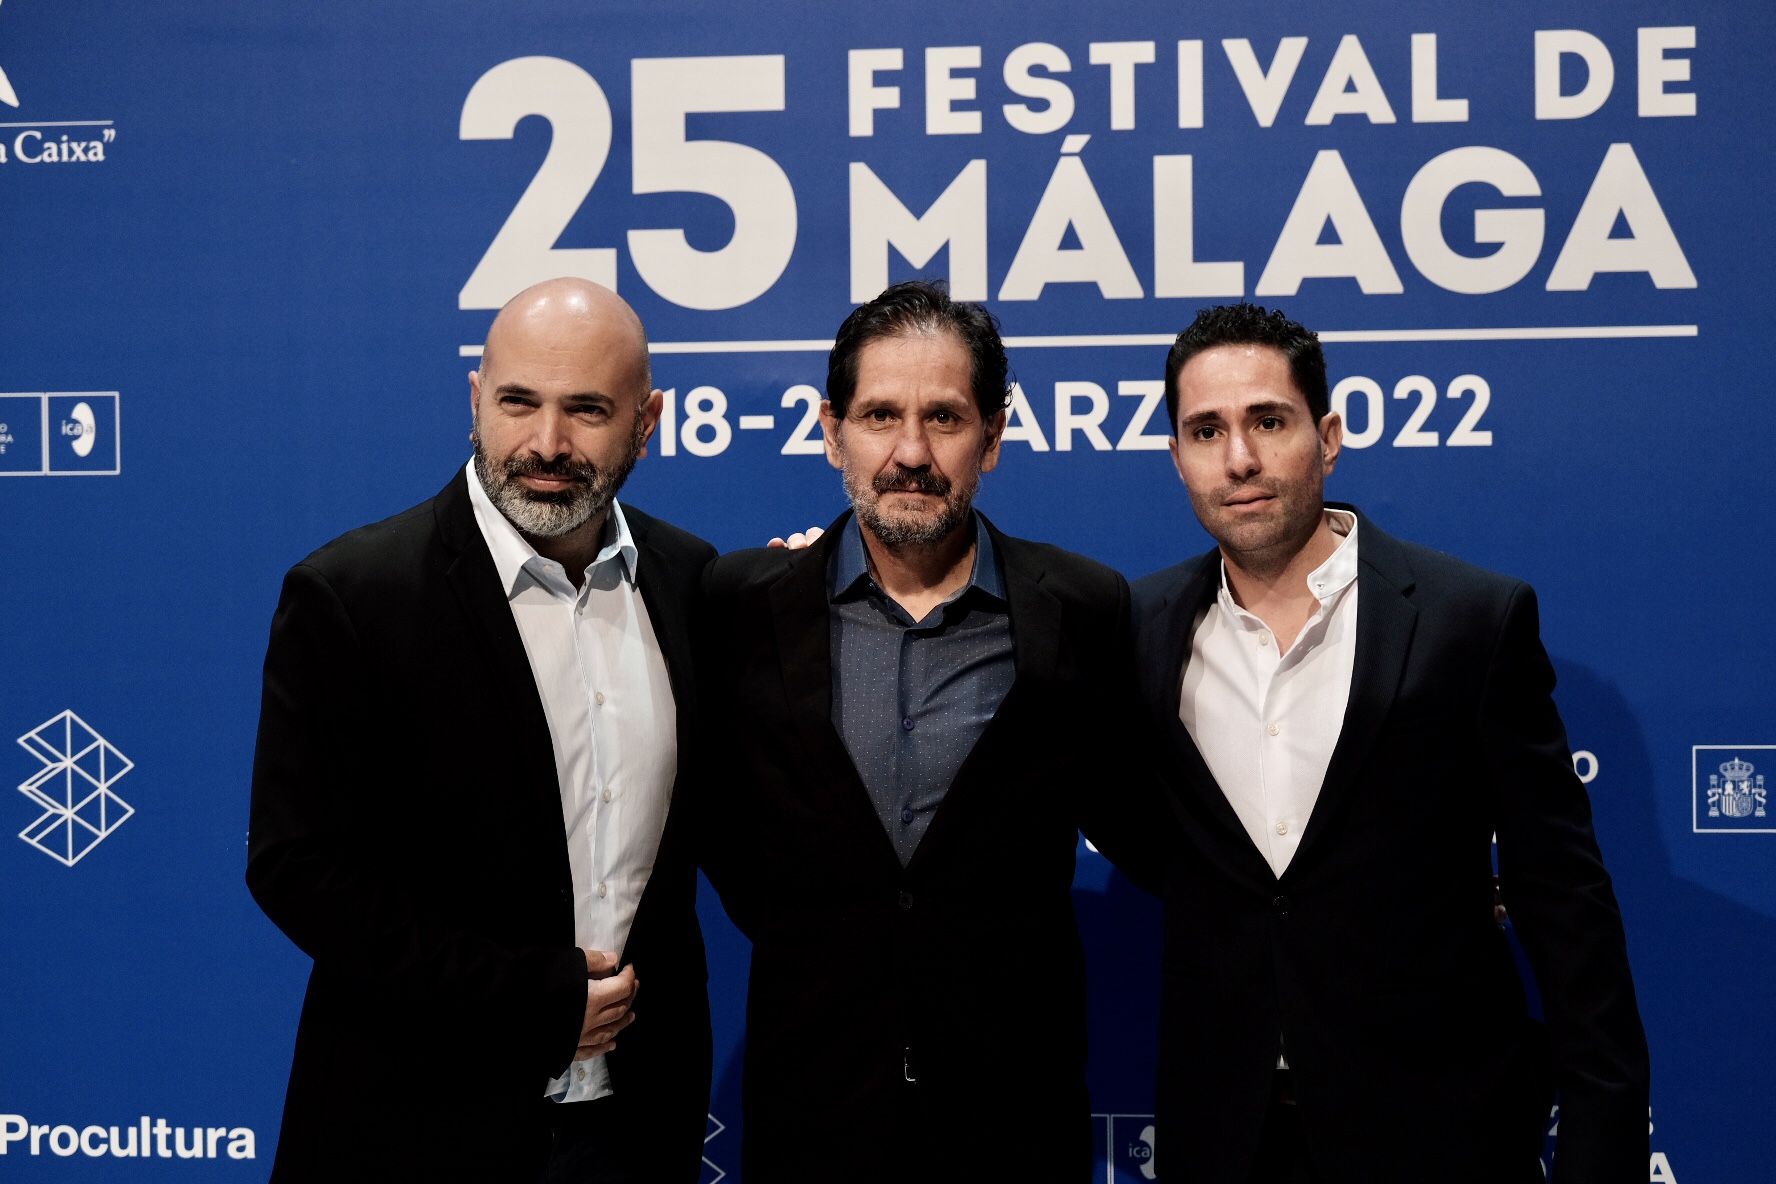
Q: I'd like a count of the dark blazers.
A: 3